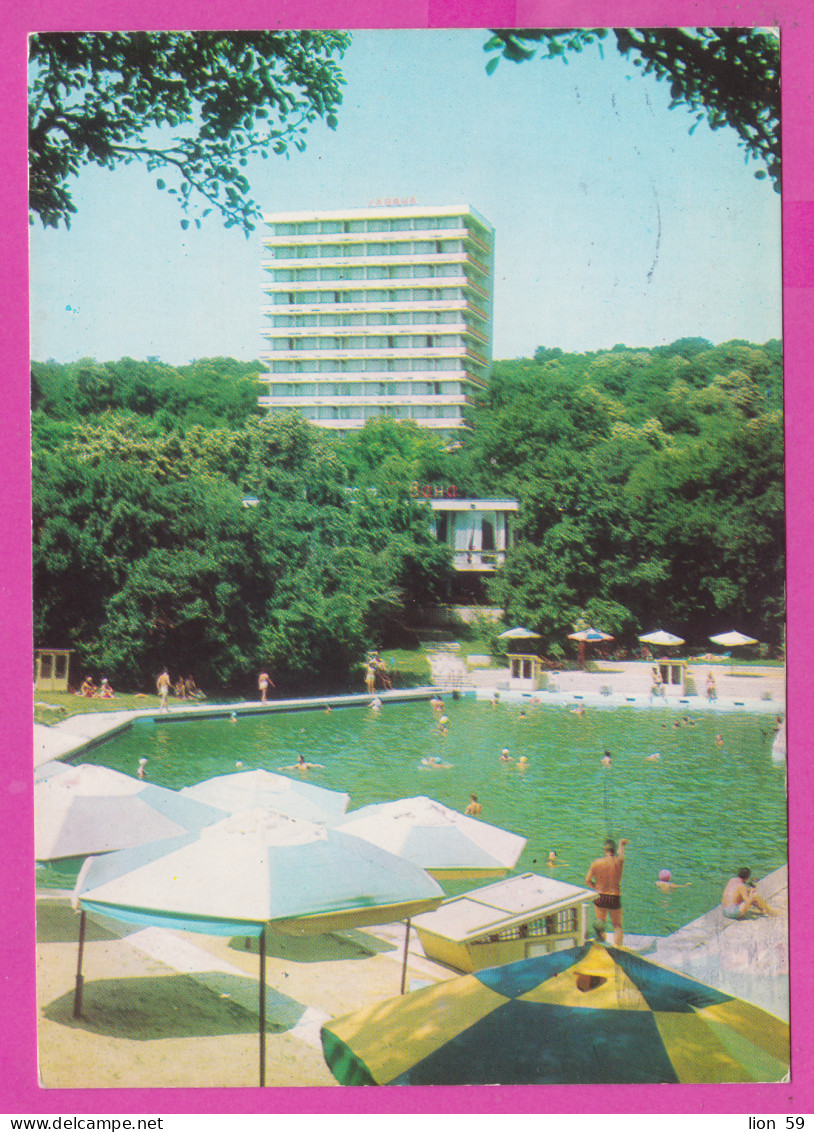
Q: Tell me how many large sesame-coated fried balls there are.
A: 0